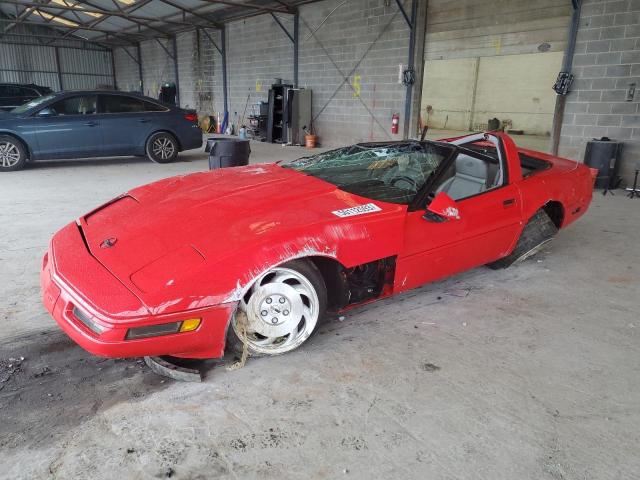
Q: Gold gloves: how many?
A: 0